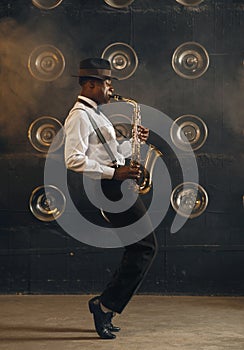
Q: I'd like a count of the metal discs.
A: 11